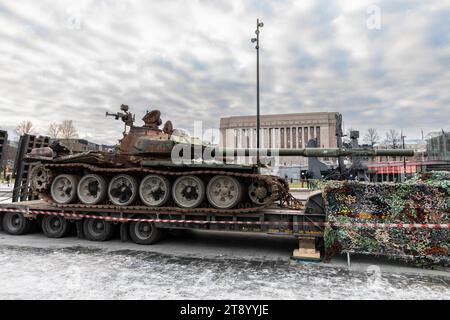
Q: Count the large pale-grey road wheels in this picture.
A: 6